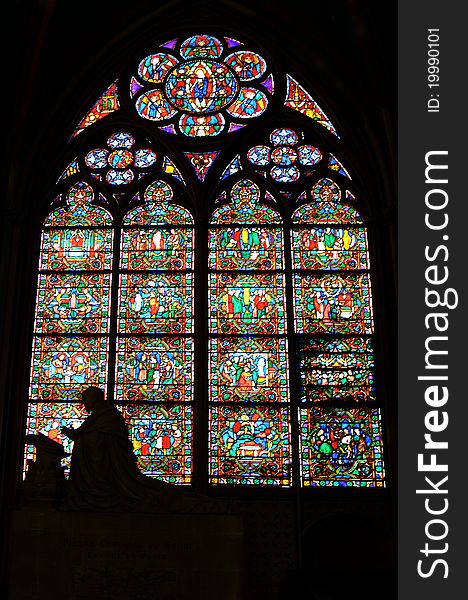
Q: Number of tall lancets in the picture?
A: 4